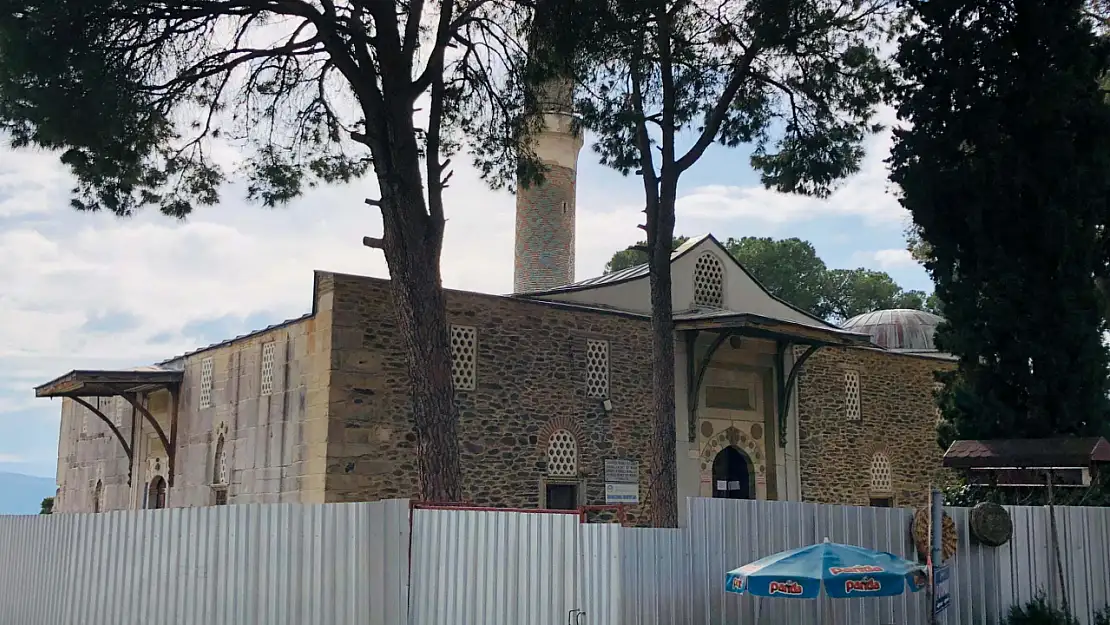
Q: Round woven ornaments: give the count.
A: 2